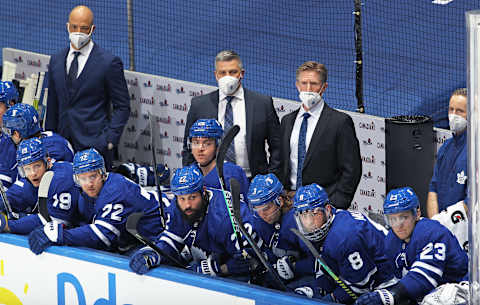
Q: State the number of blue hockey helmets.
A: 9